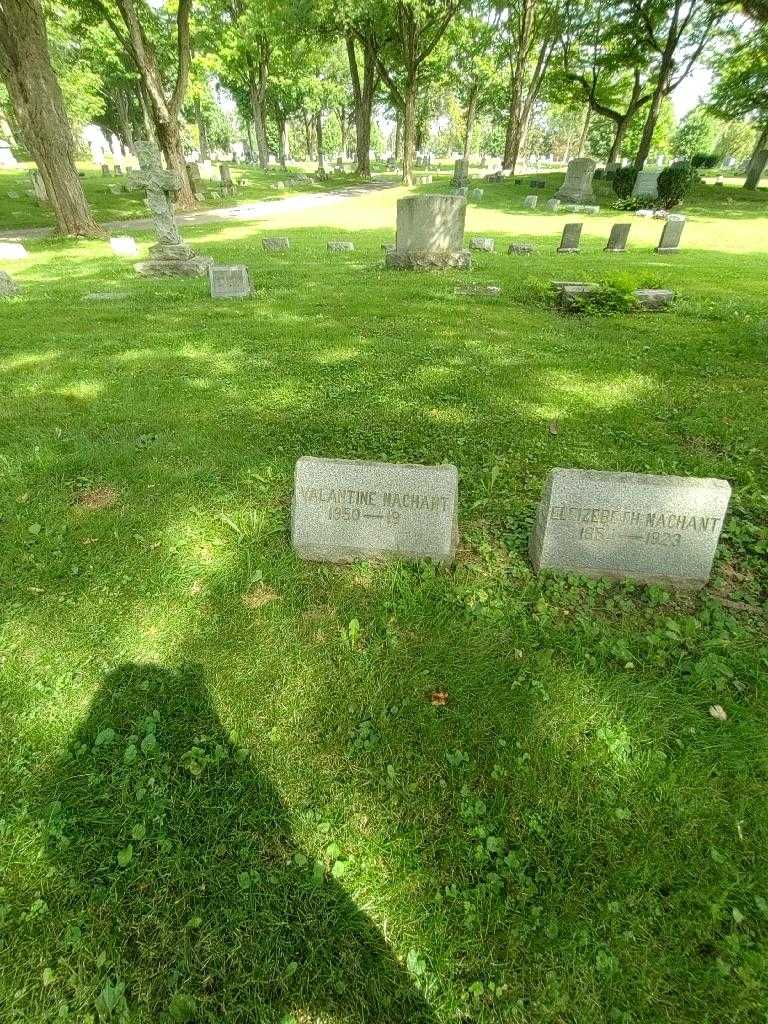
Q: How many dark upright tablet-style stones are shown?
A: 3